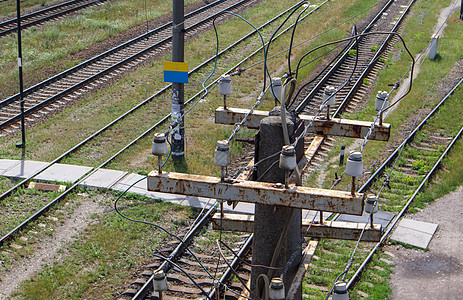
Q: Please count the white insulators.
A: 12